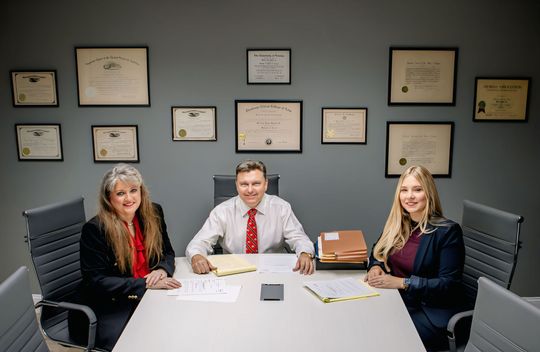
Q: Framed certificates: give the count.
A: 11